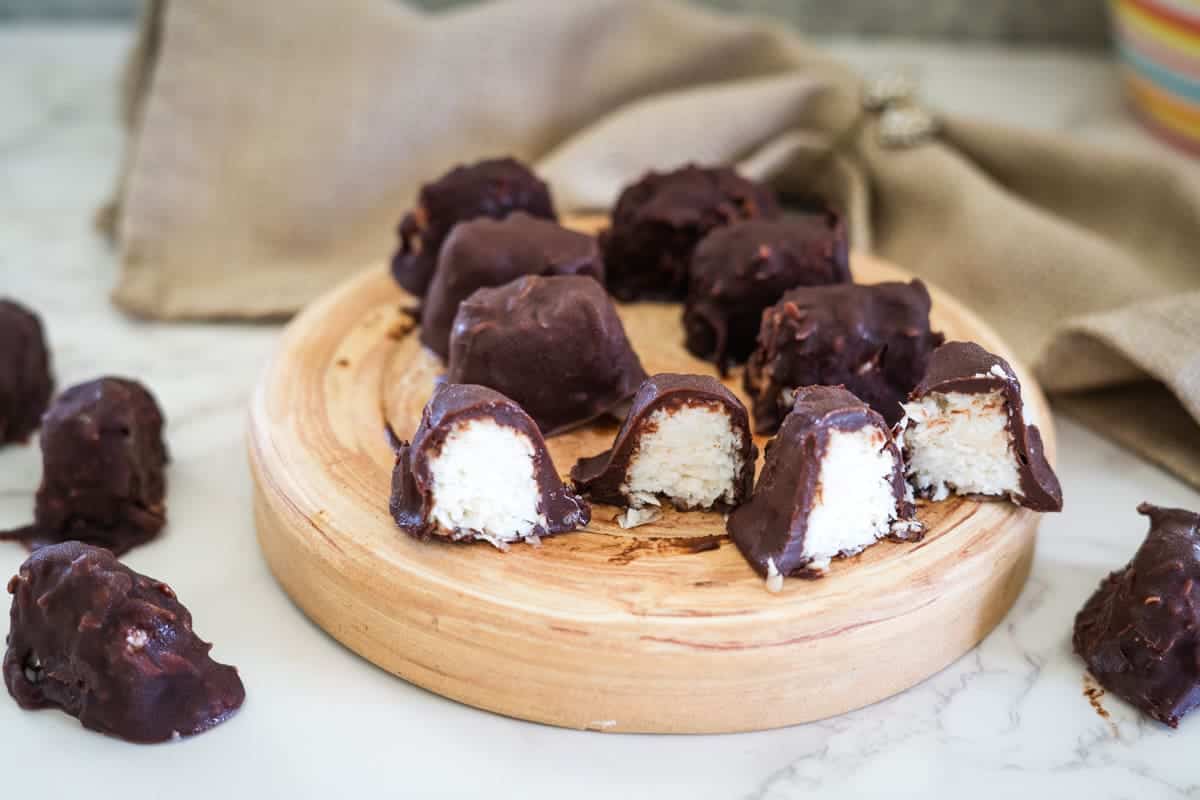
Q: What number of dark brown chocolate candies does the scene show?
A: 14